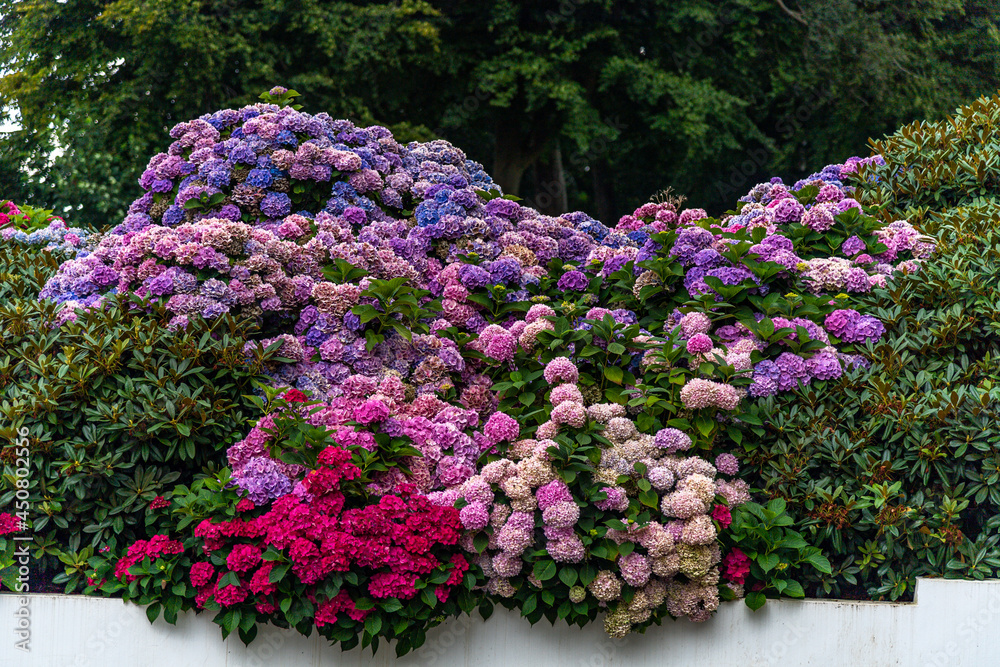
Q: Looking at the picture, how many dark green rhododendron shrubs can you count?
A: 2